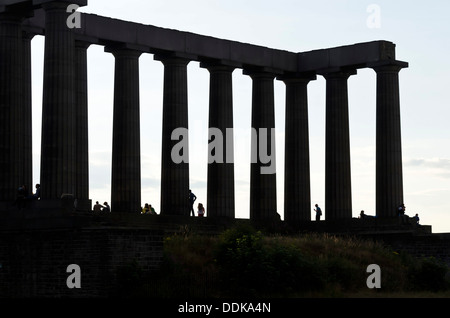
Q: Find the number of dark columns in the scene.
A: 11